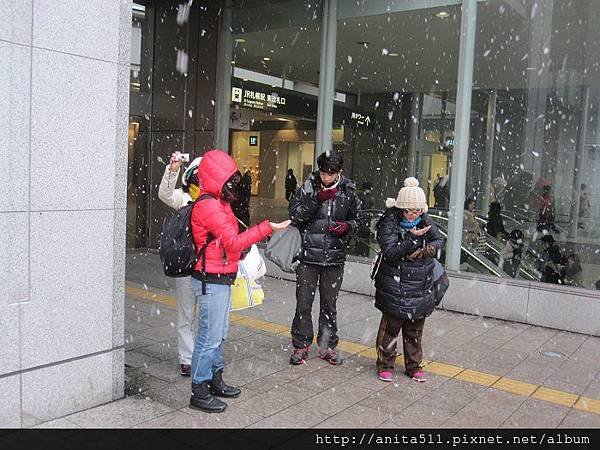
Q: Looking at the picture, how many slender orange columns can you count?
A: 0